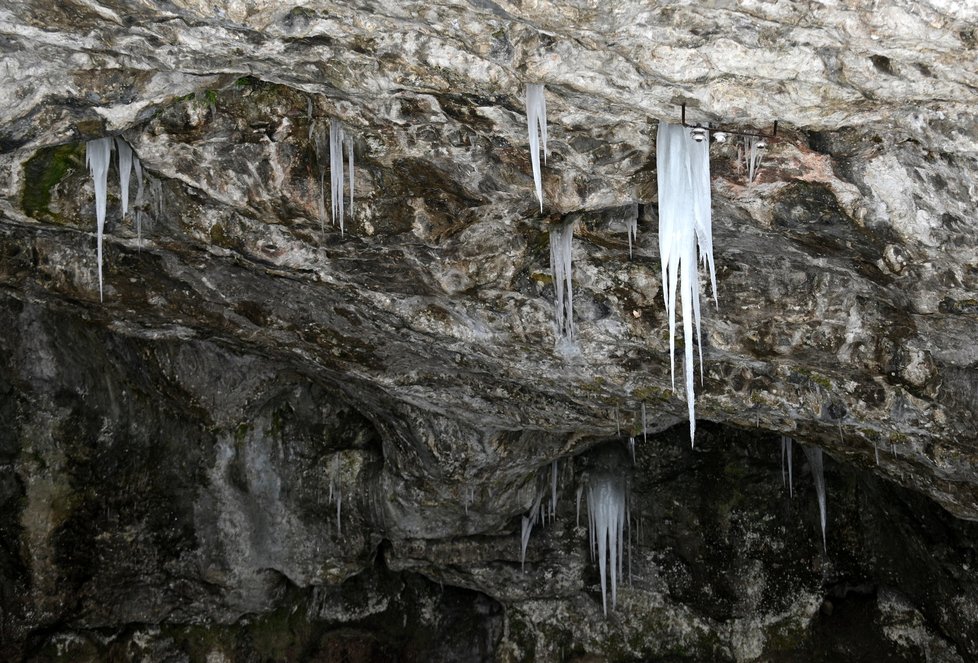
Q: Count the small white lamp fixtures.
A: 3